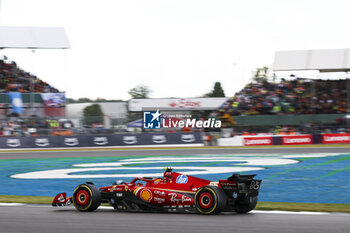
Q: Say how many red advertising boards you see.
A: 3